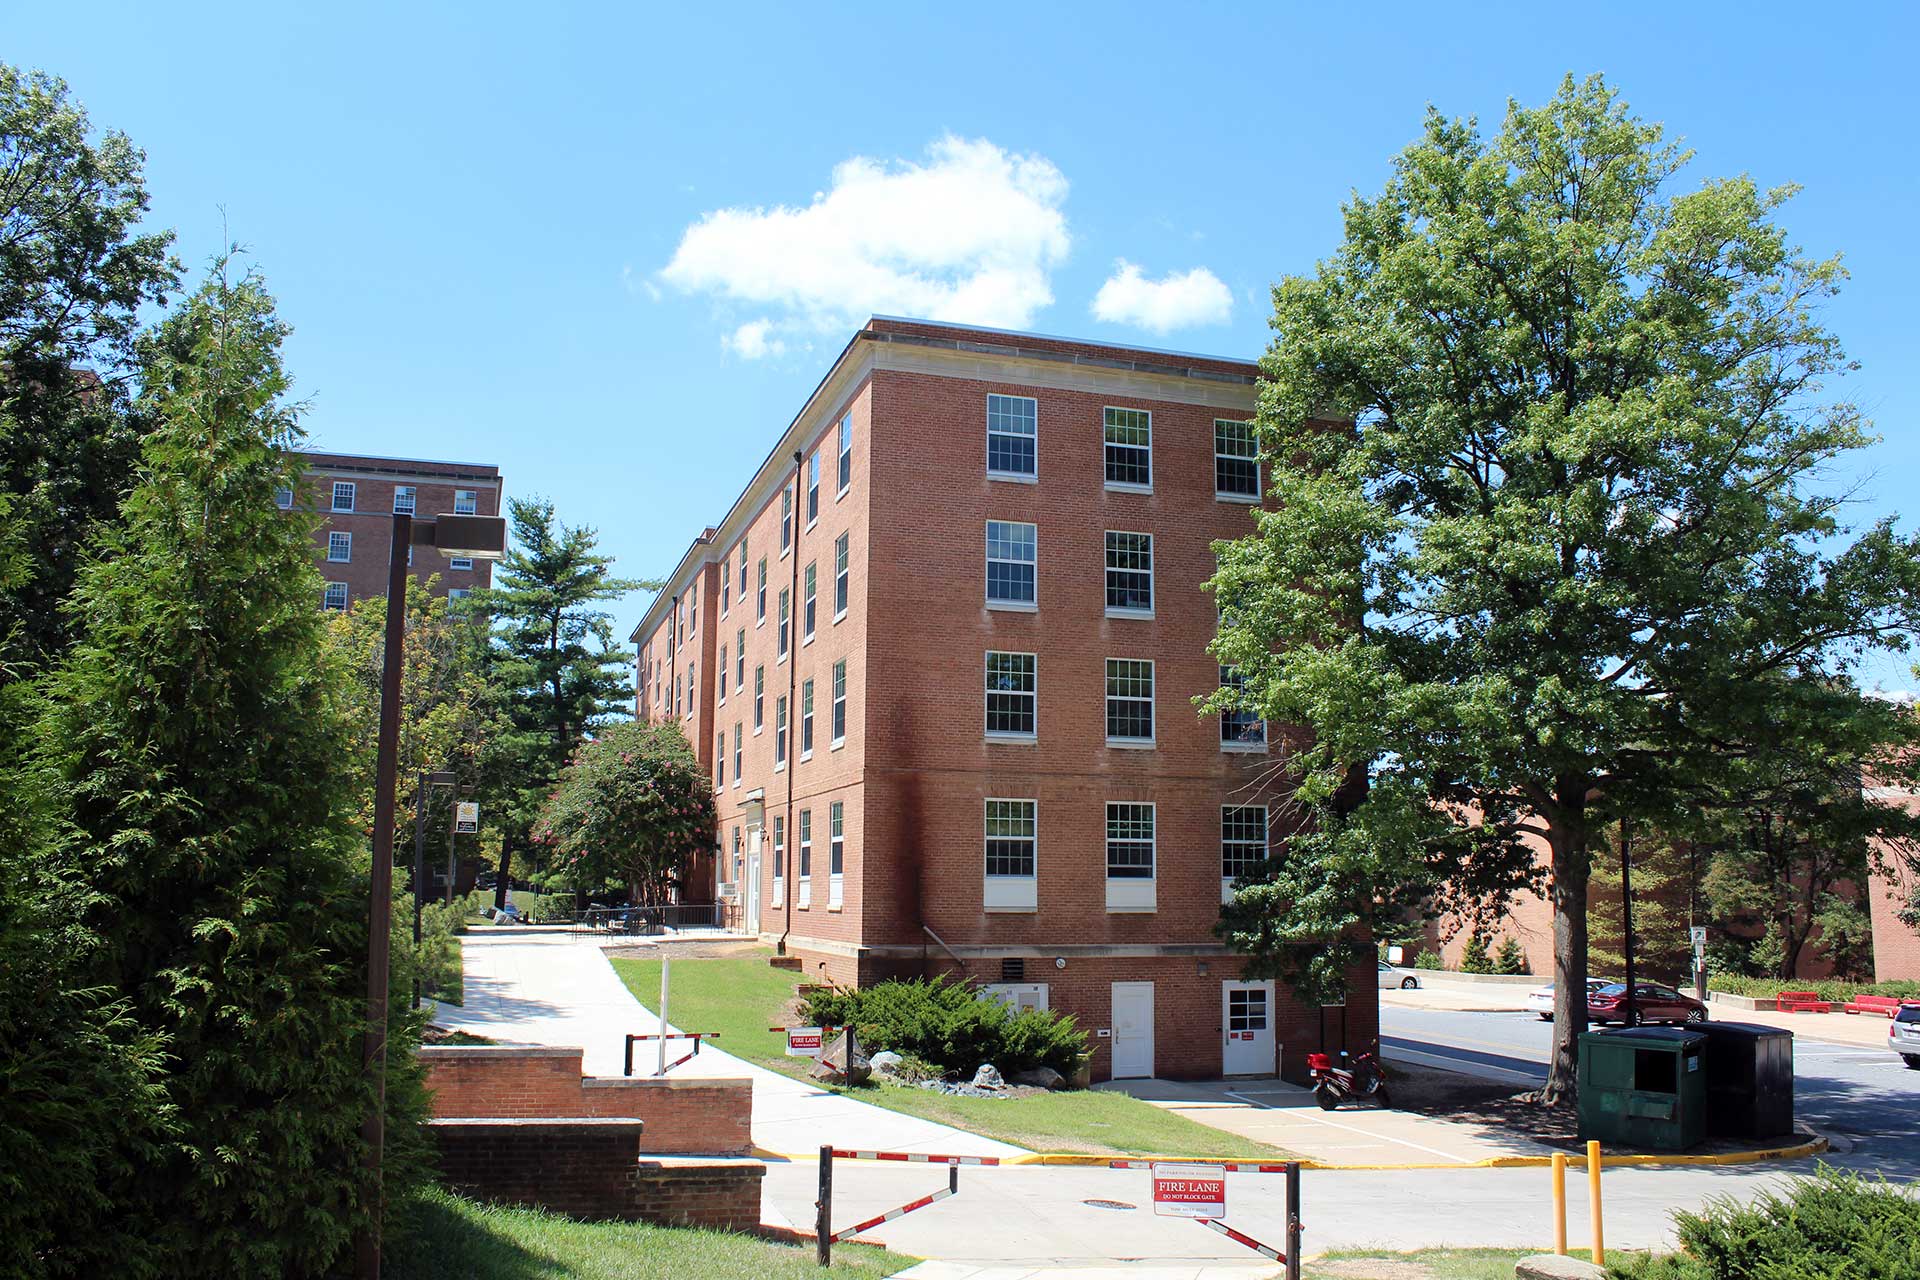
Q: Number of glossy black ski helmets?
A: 0